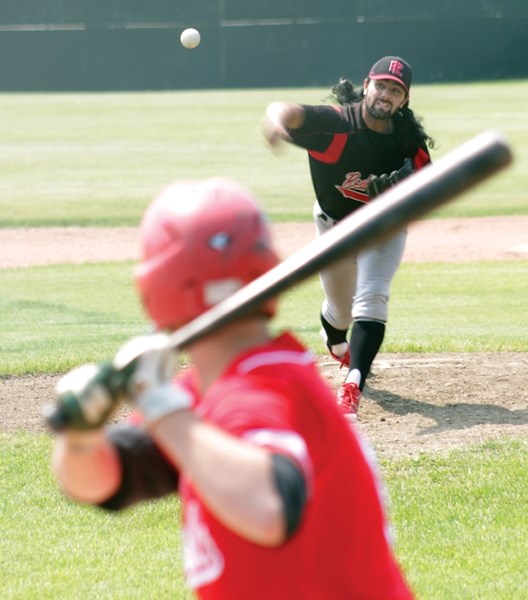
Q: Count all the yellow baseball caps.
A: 0